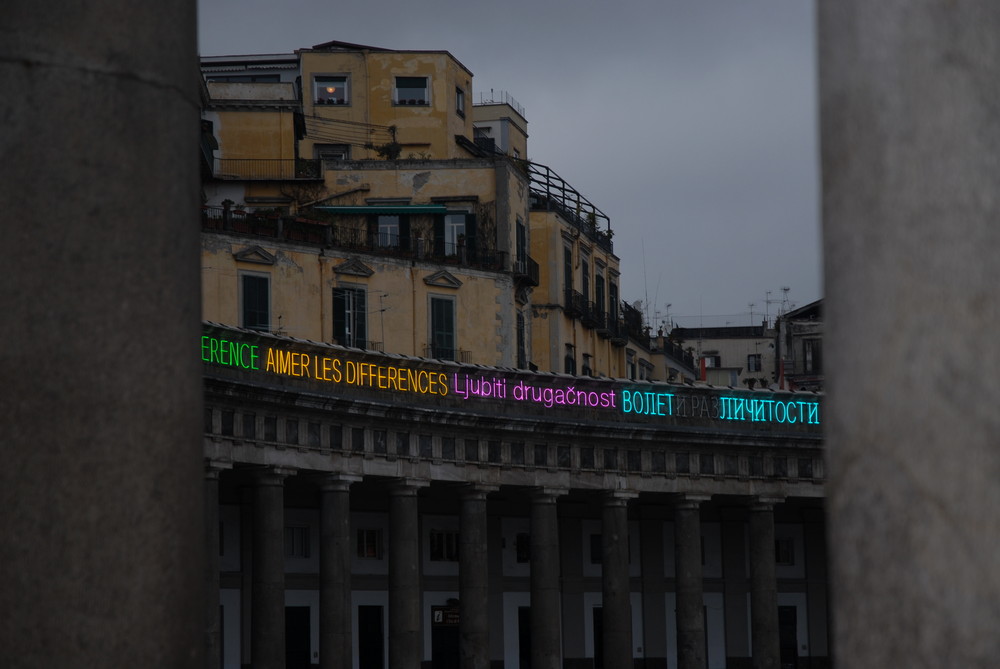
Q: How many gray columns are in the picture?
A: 11